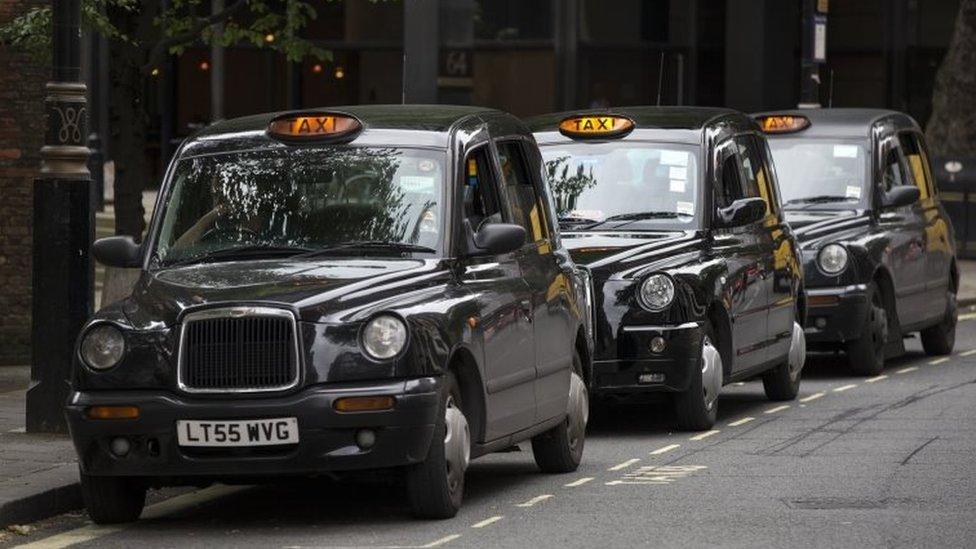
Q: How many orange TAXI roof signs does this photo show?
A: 3